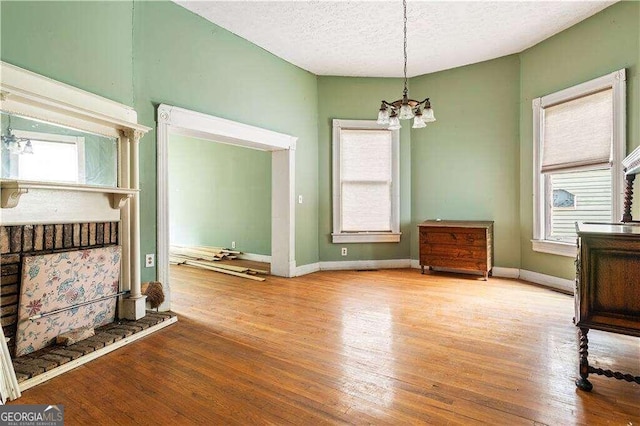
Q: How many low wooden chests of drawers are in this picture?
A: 1